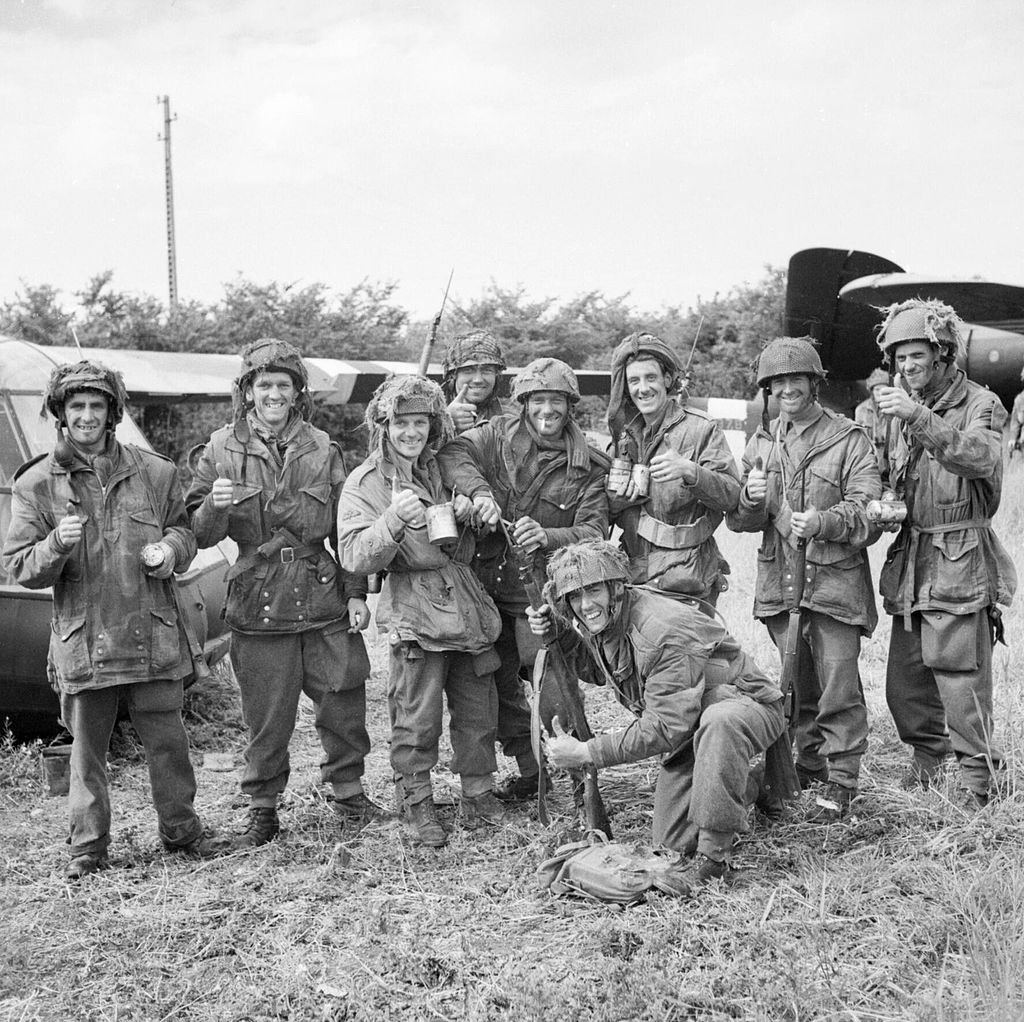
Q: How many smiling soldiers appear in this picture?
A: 9